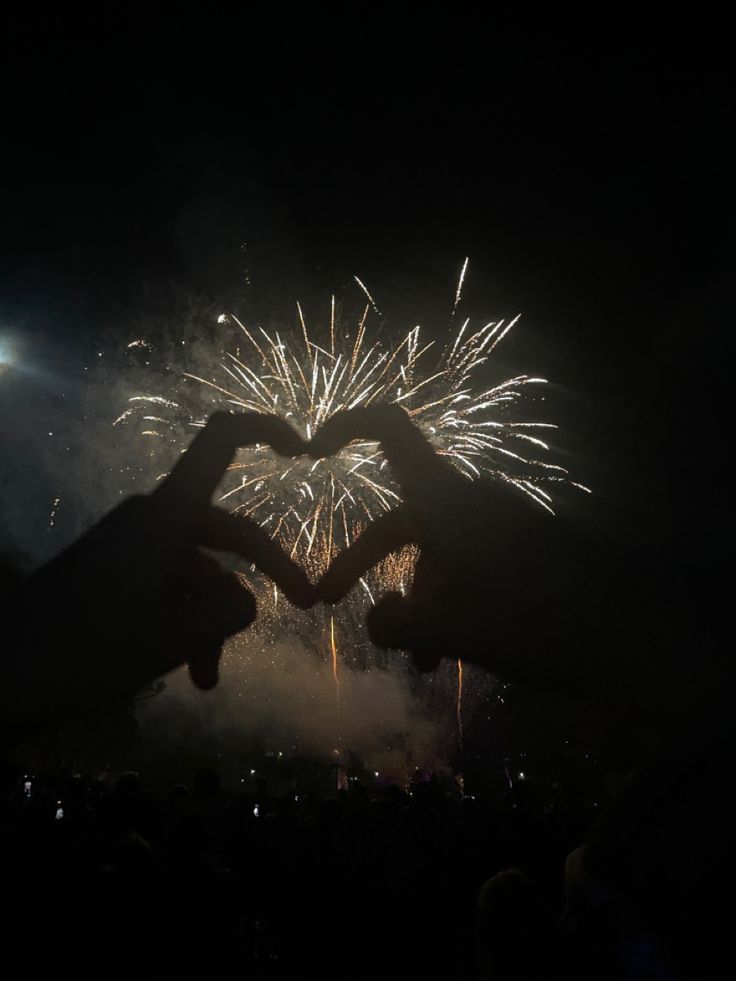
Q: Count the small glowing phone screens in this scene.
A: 3